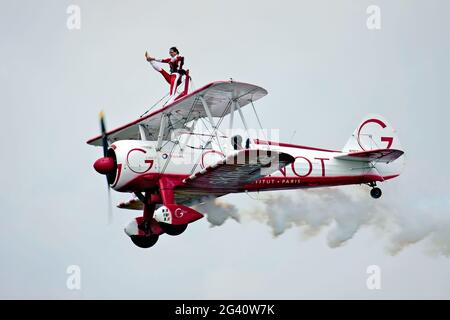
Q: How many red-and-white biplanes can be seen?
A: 1